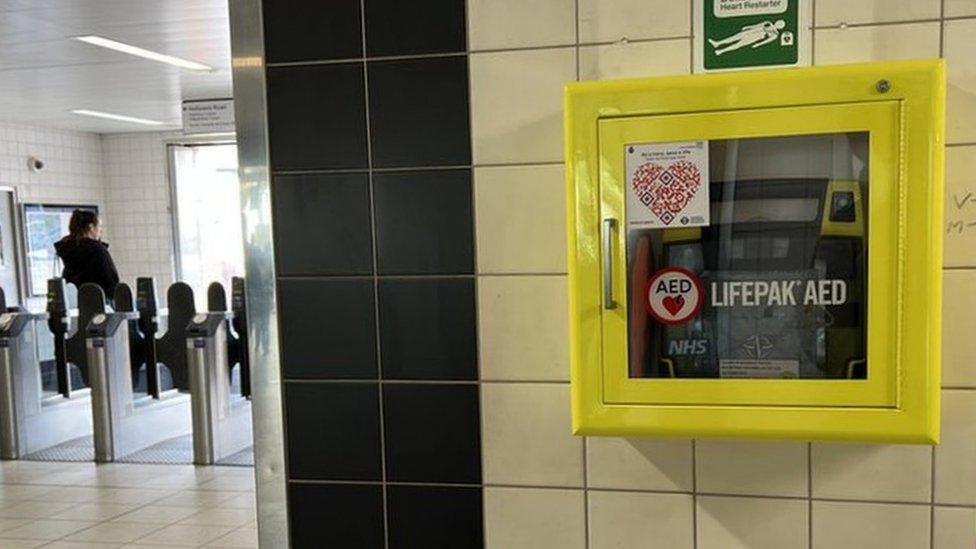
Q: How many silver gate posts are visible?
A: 3